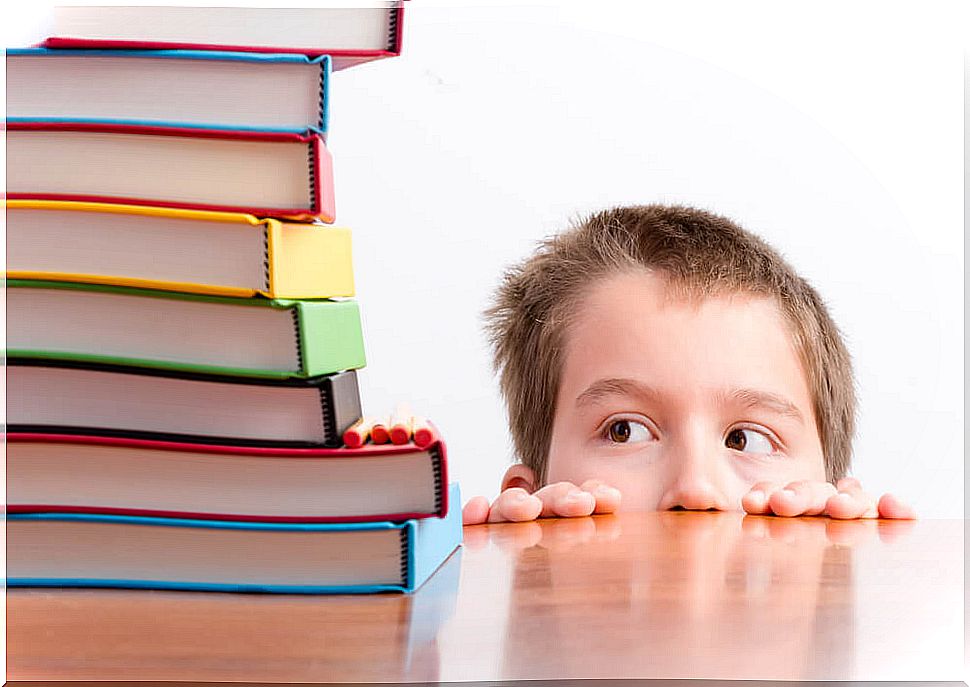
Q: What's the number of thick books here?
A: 8